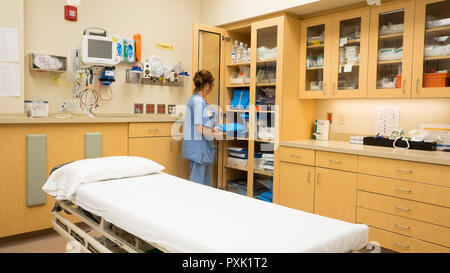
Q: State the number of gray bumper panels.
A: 2